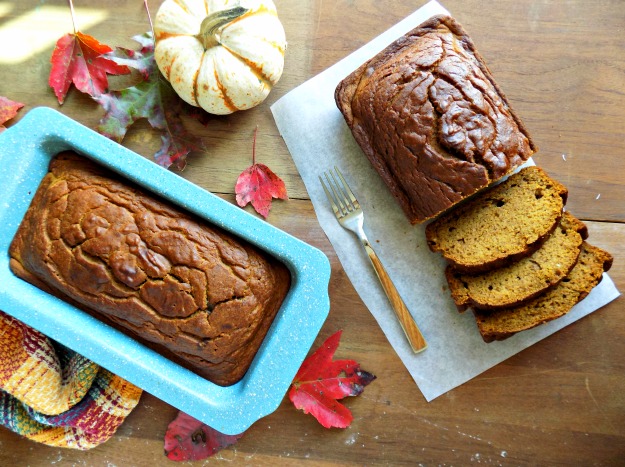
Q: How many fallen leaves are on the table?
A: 6